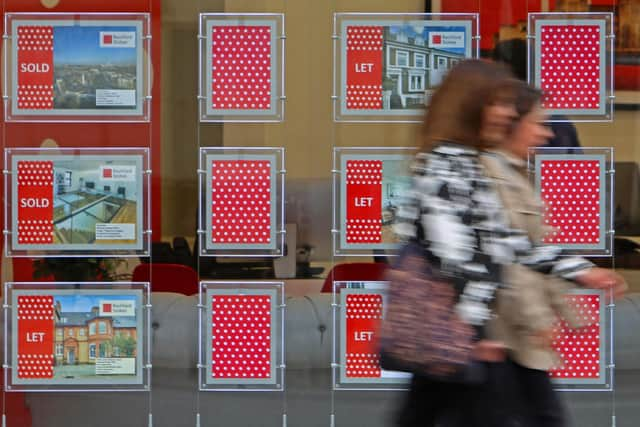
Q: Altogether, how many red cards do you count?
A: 6